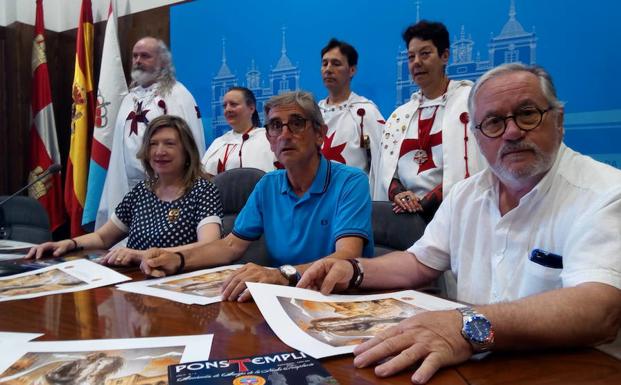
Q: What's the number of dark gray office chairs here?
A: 3